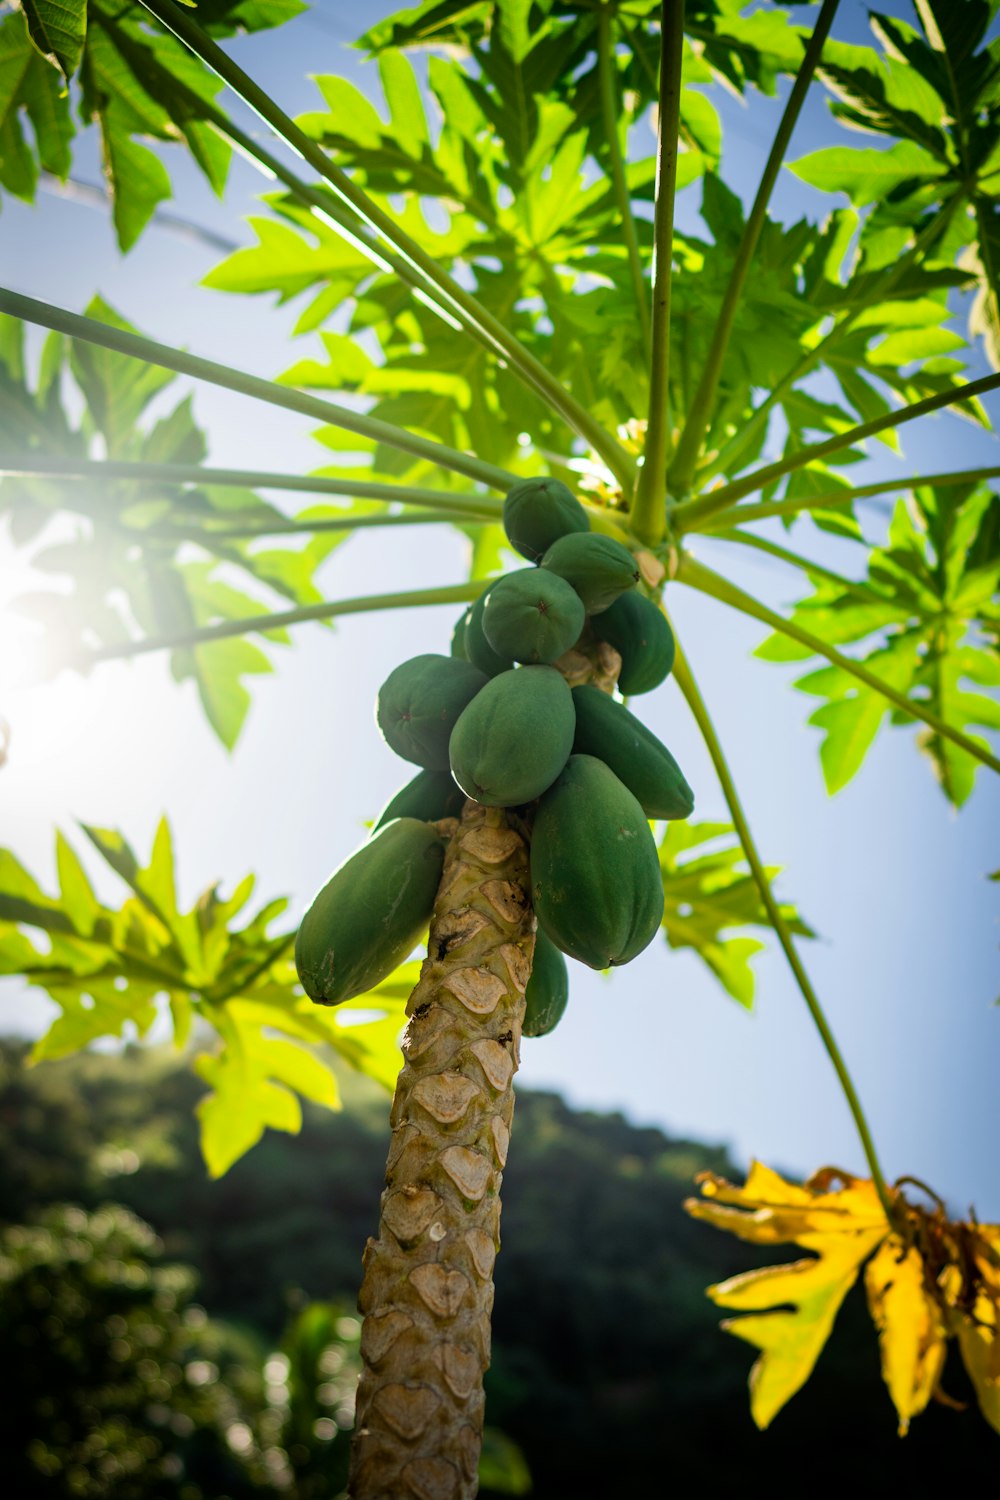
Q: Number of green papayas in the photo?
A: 13